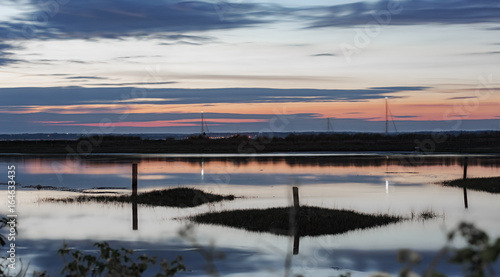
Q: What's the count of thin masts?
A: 3